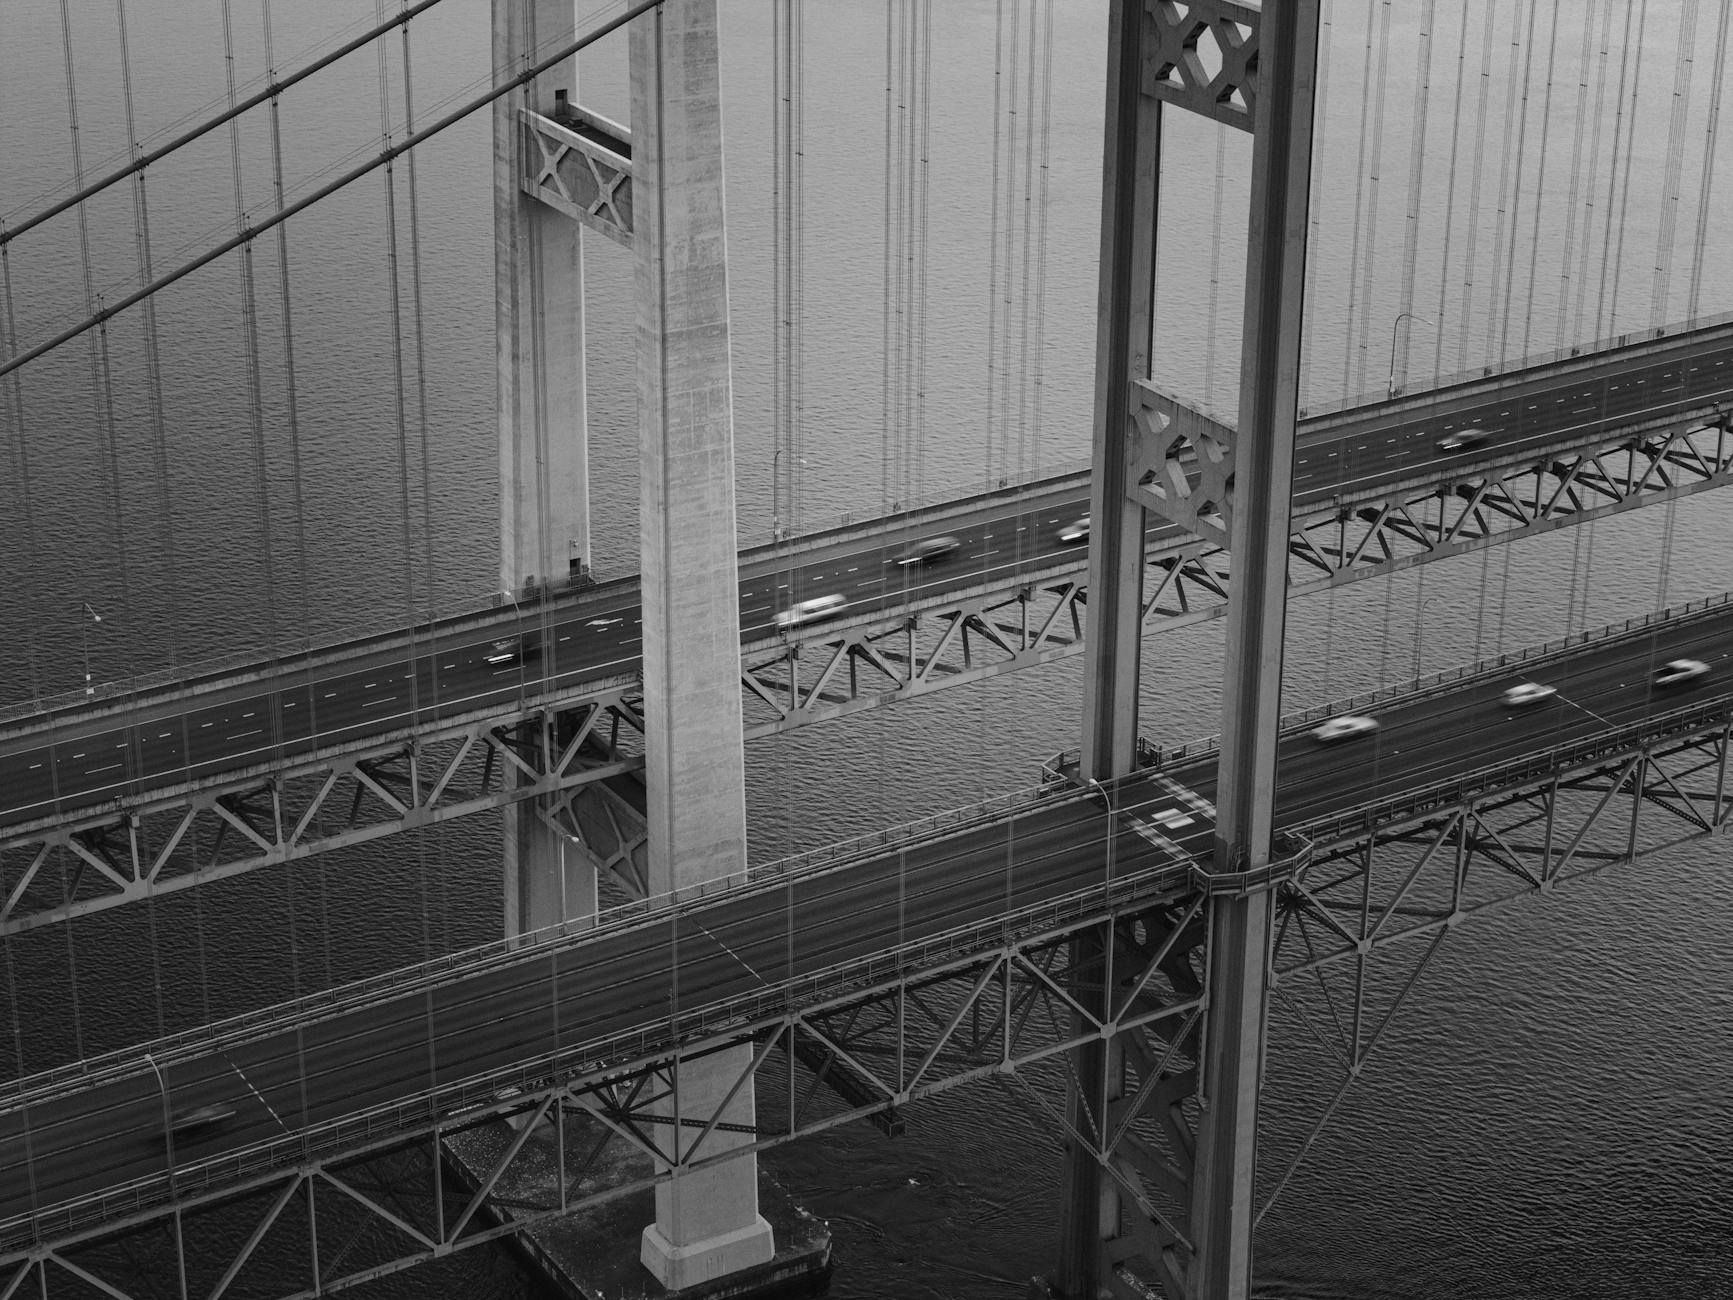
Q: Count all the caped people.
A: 0